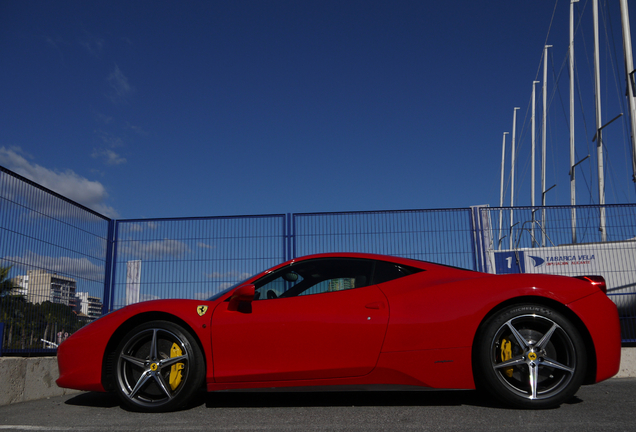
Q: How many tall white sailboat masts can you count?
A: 7